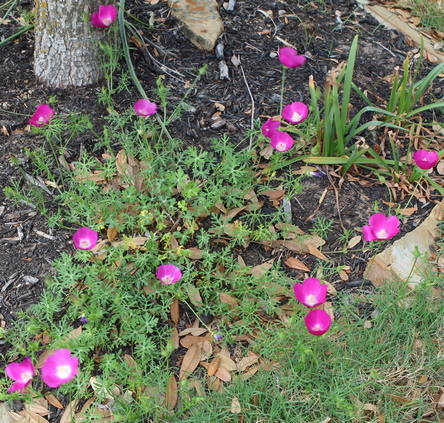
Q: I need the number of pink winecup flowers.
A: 15